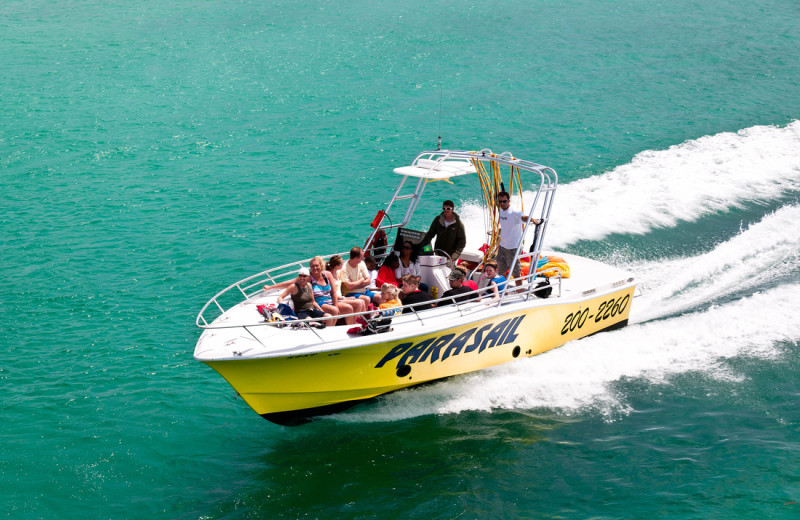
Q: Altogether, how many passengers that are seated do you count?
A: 12